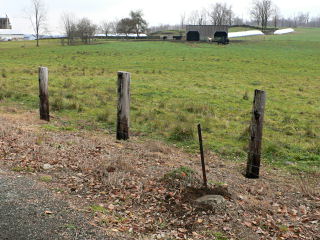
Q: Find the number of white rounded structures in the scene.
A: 2